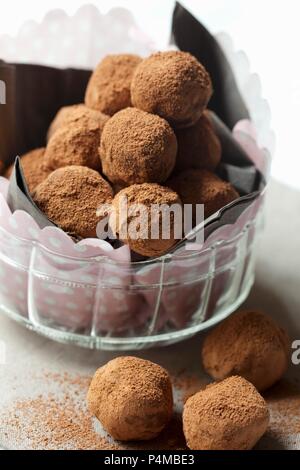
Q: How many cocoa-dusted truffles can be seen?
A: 13